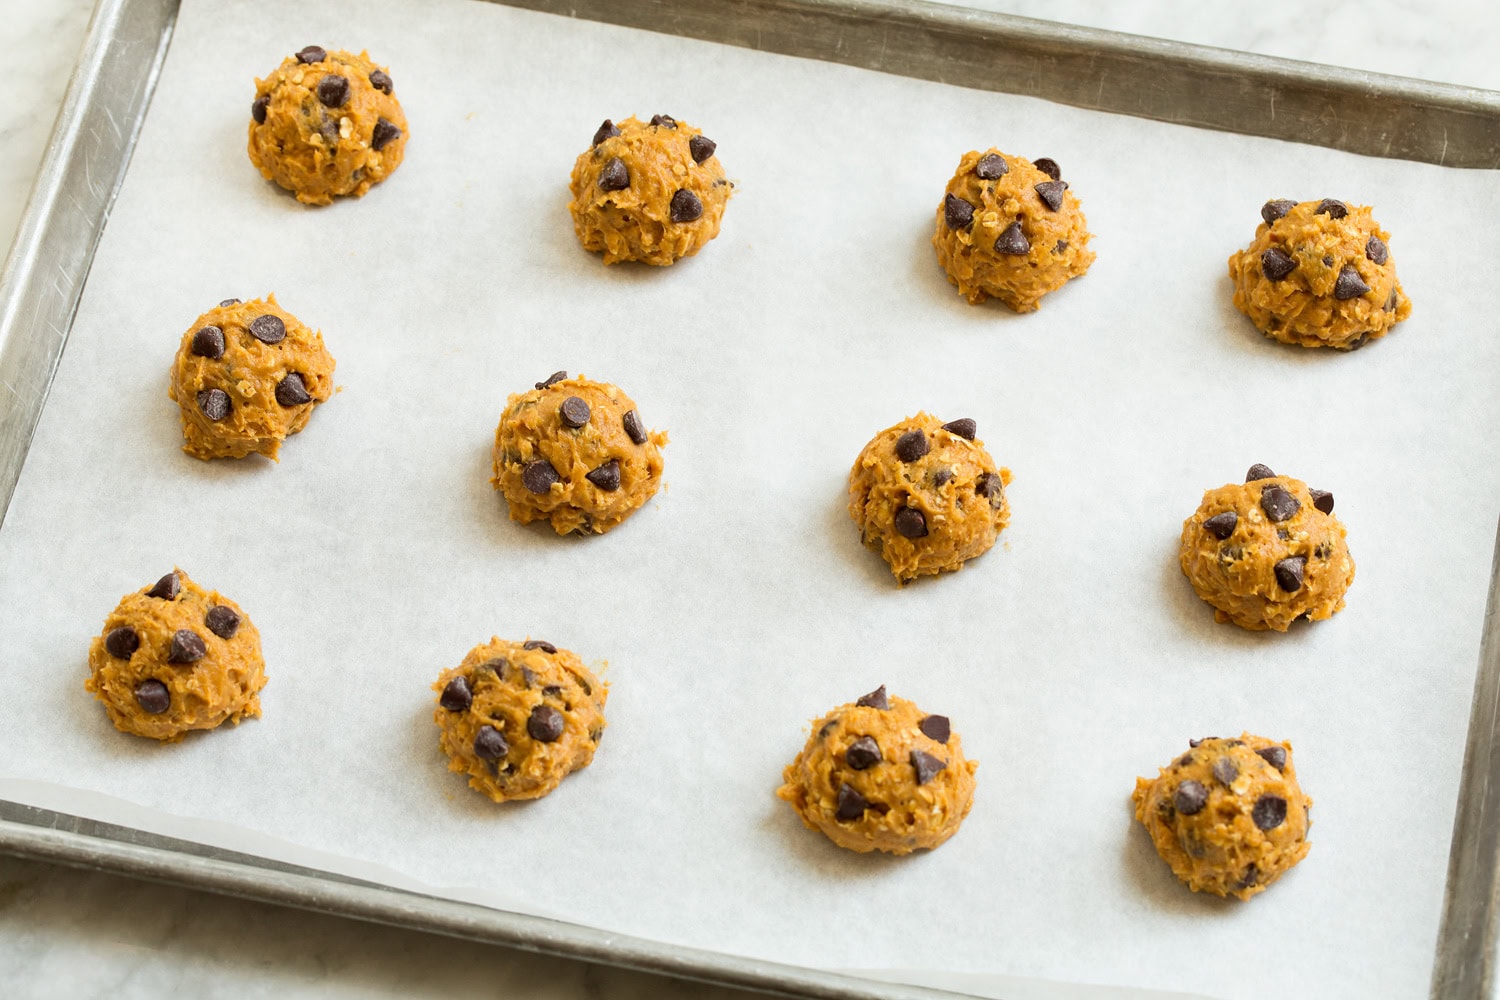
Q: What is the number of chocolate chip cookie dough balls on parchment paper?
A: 12